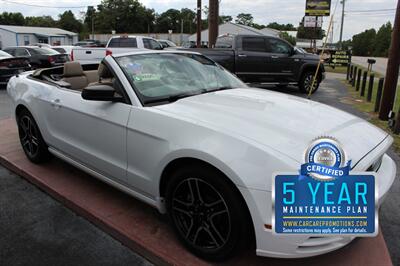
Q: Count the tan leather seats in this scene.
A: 2